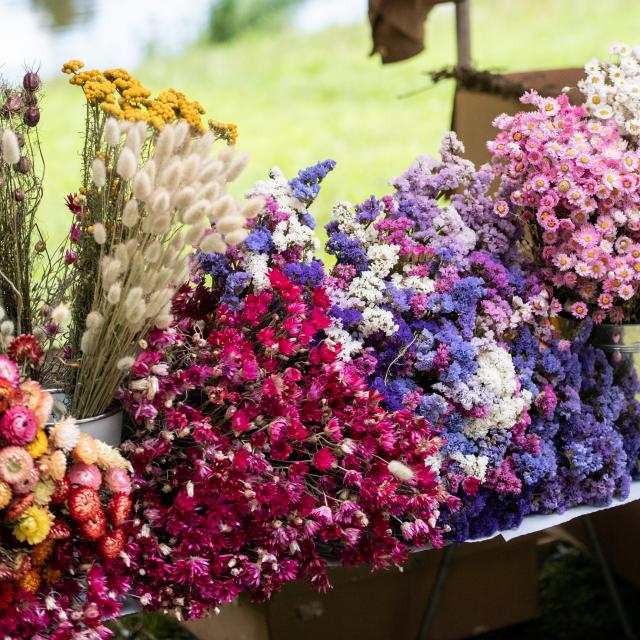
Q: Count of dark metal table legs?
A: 2